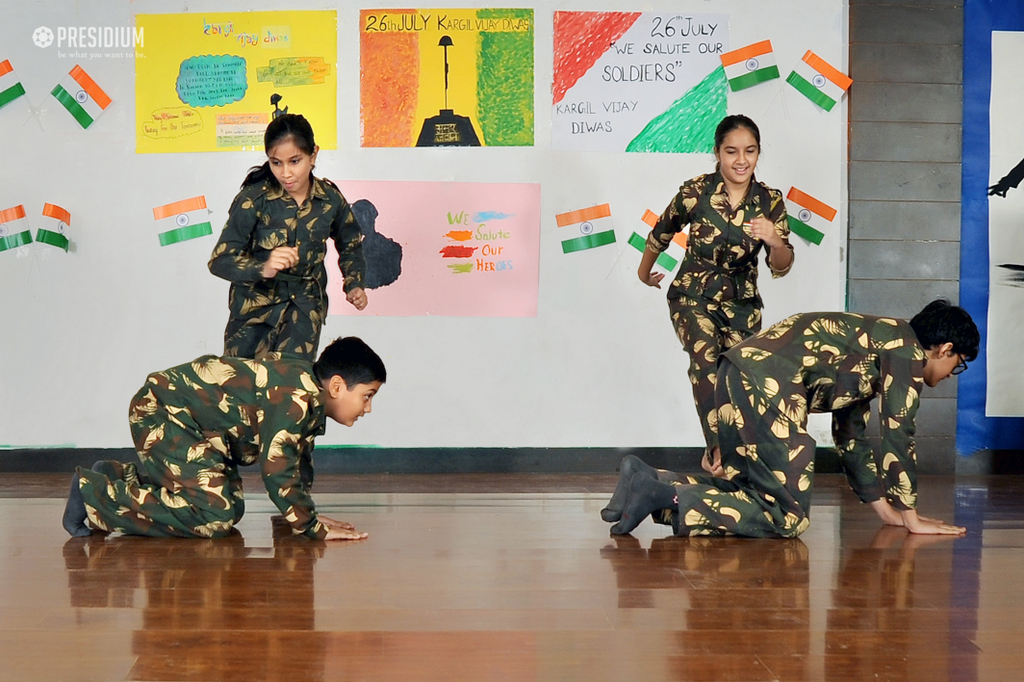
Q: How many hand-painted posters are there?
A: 4